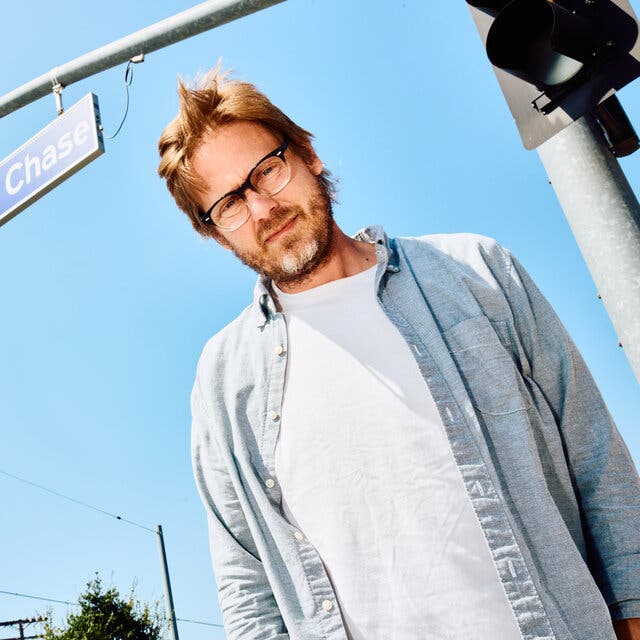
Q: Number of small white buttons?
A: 5